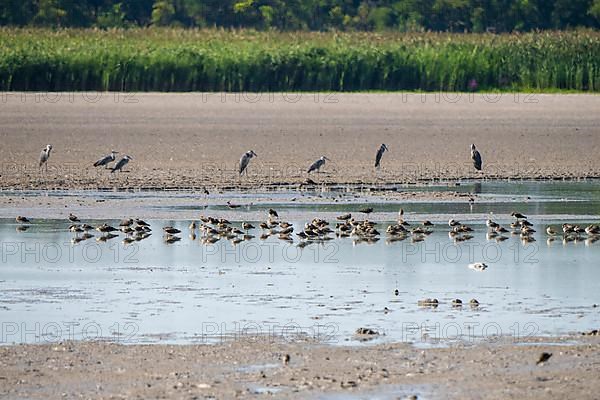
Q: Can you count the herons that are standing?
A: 7